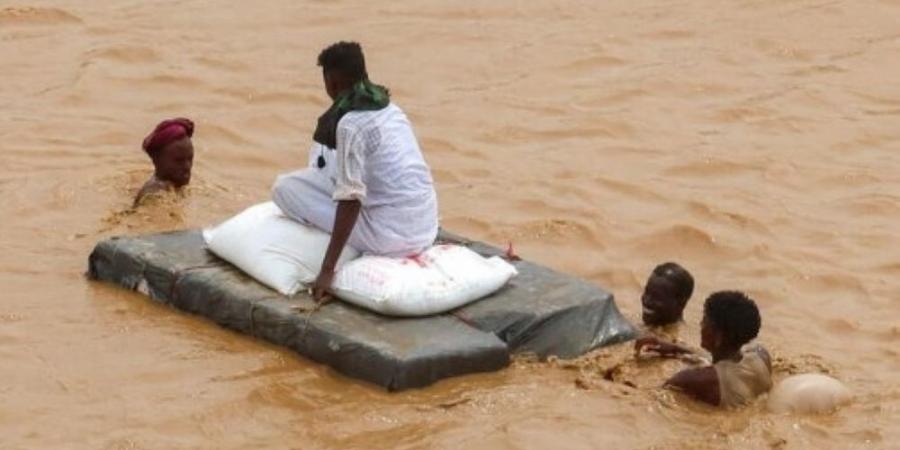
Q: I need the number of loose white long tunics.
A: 1